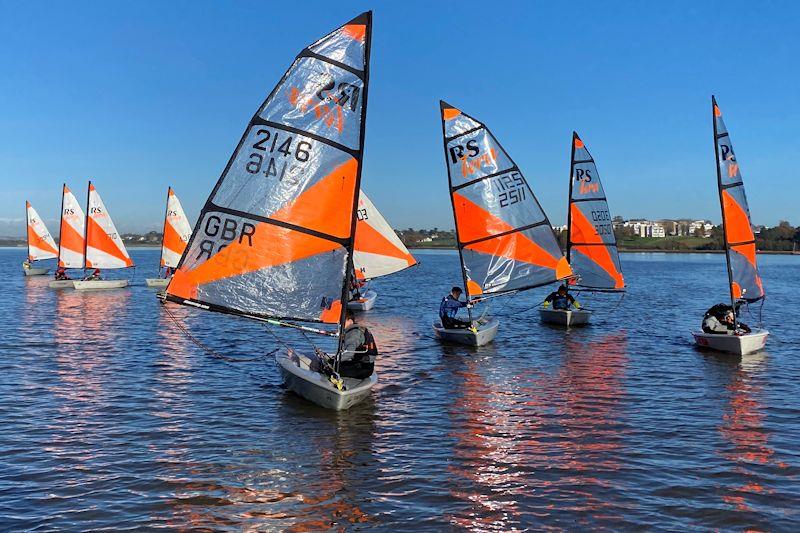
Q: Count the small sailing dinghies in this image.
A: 9